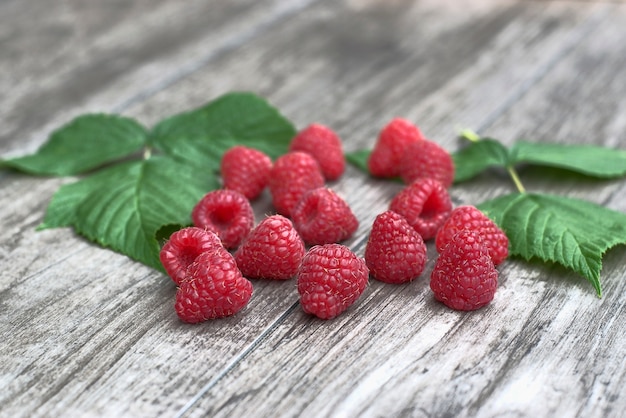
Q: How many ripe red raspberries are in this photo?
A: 15